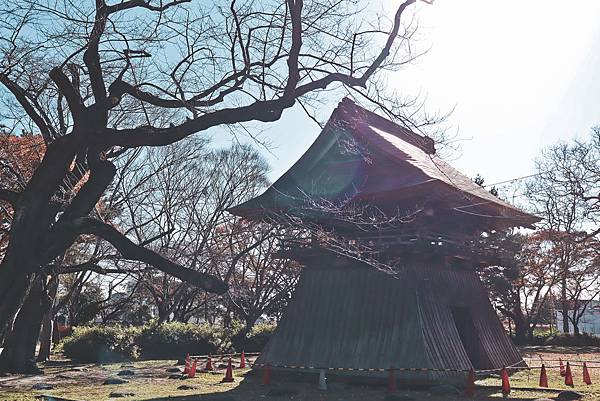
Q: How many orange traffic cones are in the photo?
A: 13